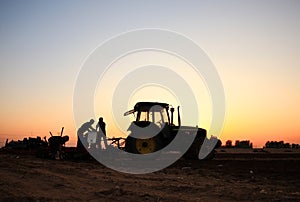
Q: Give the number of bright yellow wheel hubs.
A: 1